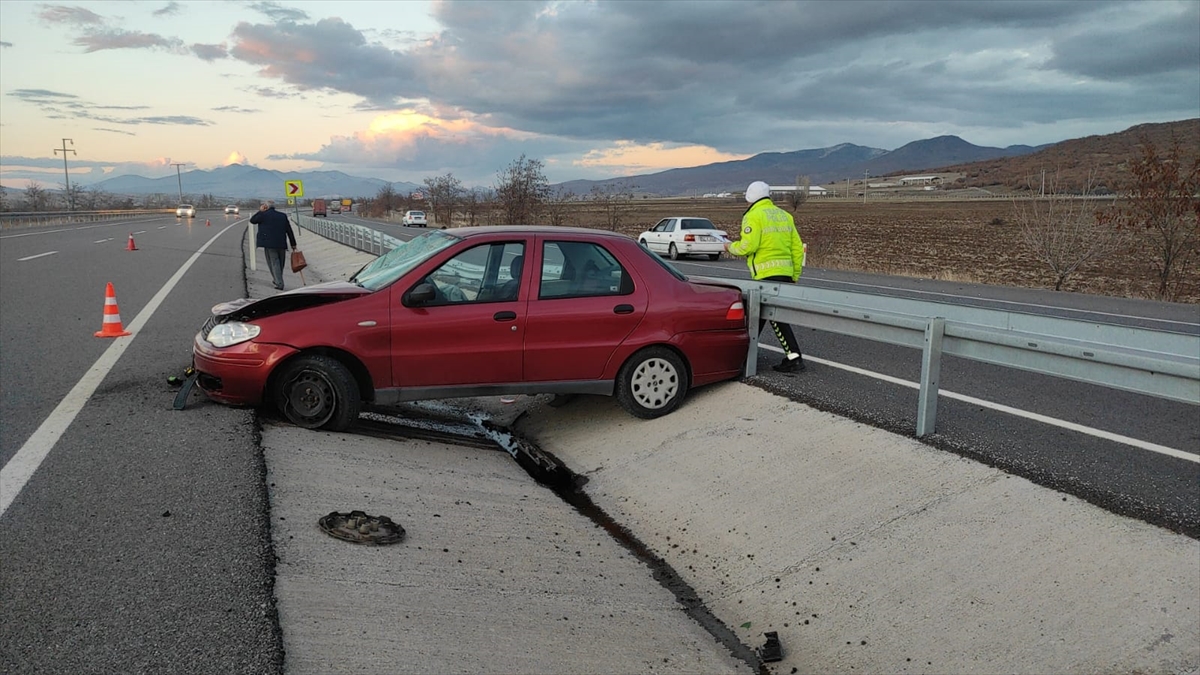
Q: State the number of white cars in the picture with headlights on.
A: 2